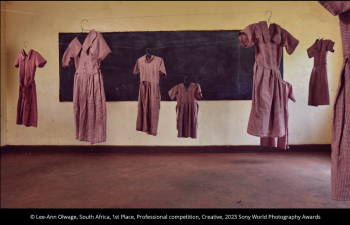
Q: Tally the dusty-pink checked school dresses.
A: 8